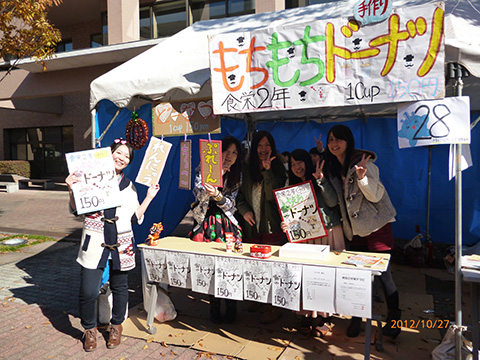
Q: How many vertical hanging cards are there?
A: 3